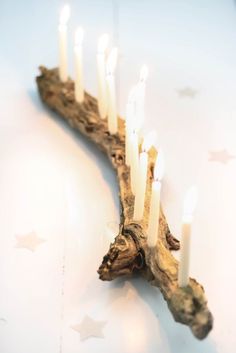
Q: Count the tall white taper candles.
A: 10